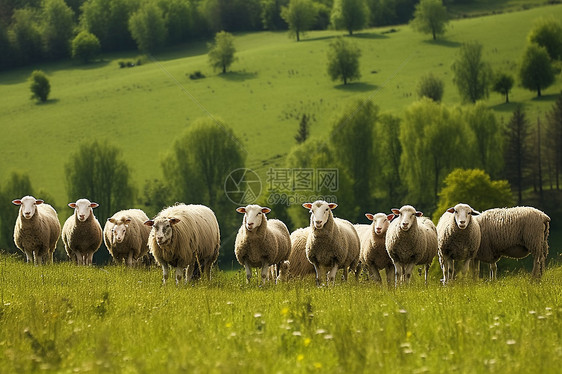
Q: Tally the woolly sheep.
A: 11